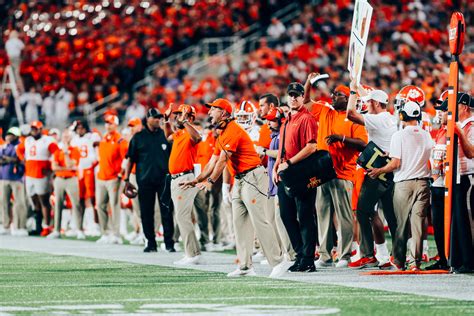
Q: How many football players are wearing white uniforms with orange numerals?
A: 2